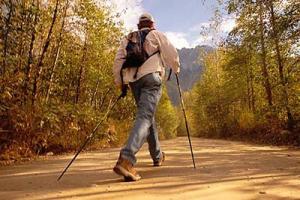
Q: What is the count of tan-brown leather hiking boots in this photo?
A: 2